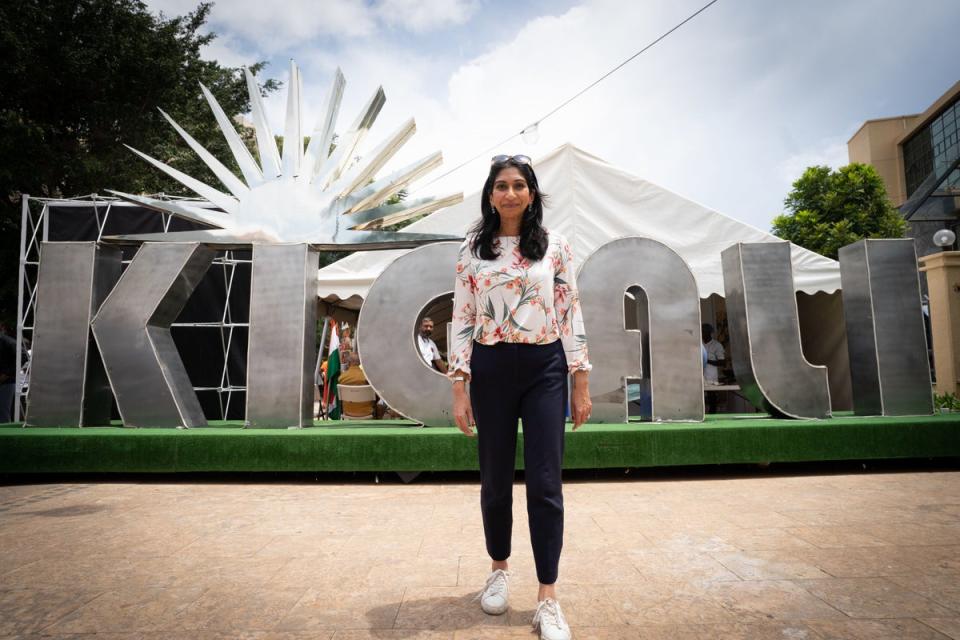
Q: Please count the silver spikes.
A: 13